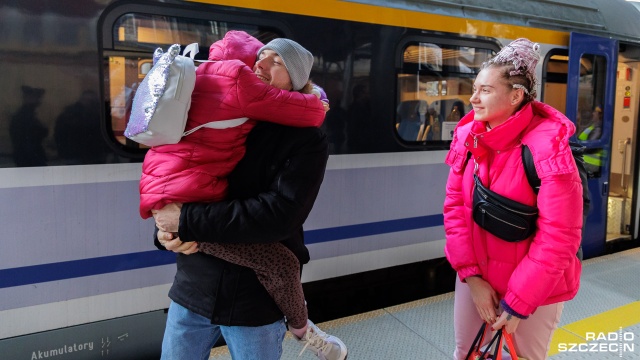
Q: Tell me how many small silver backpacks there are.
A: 1